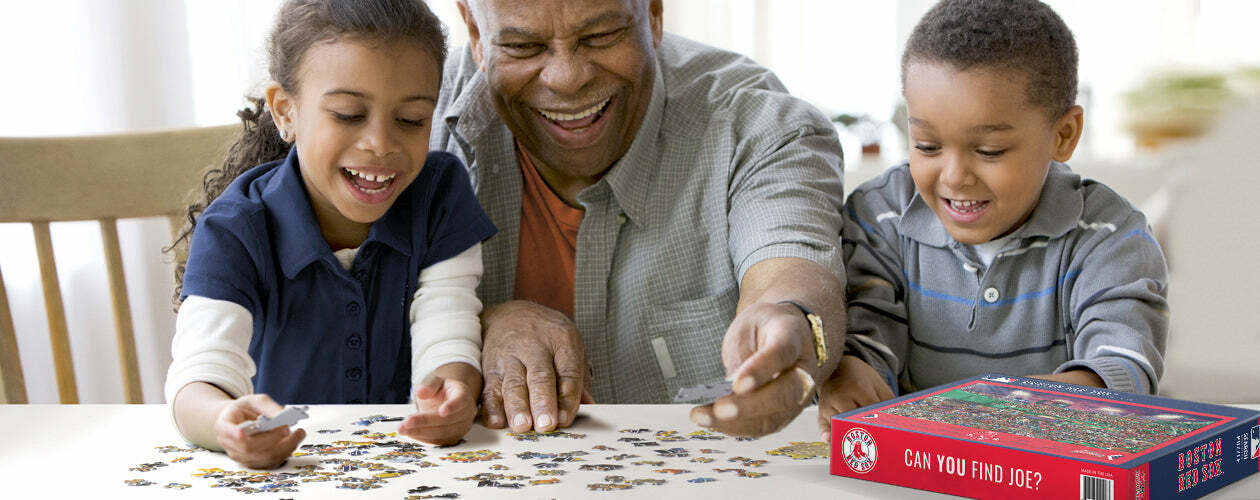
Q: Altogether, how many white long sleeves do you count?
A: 2